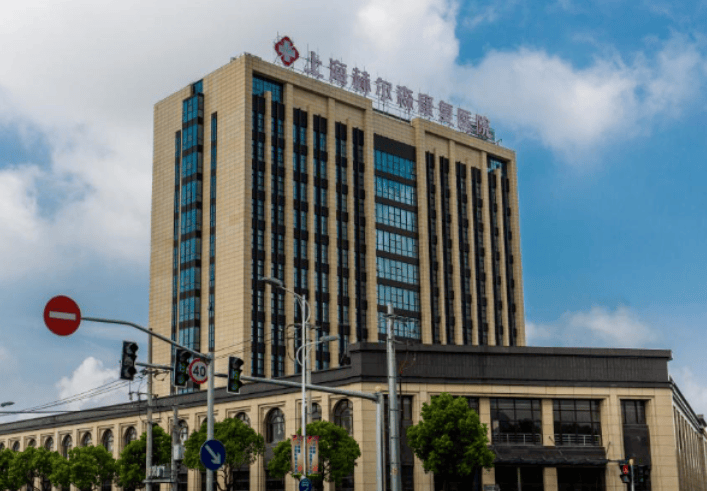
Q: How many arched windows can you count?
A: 15